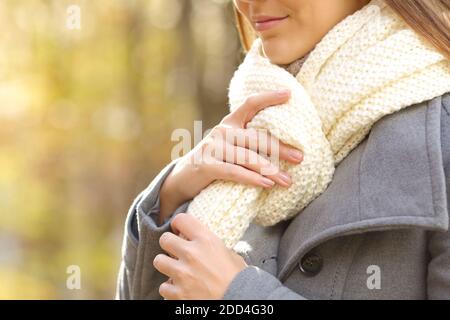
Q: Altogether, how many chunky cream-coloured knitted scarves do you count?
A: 1